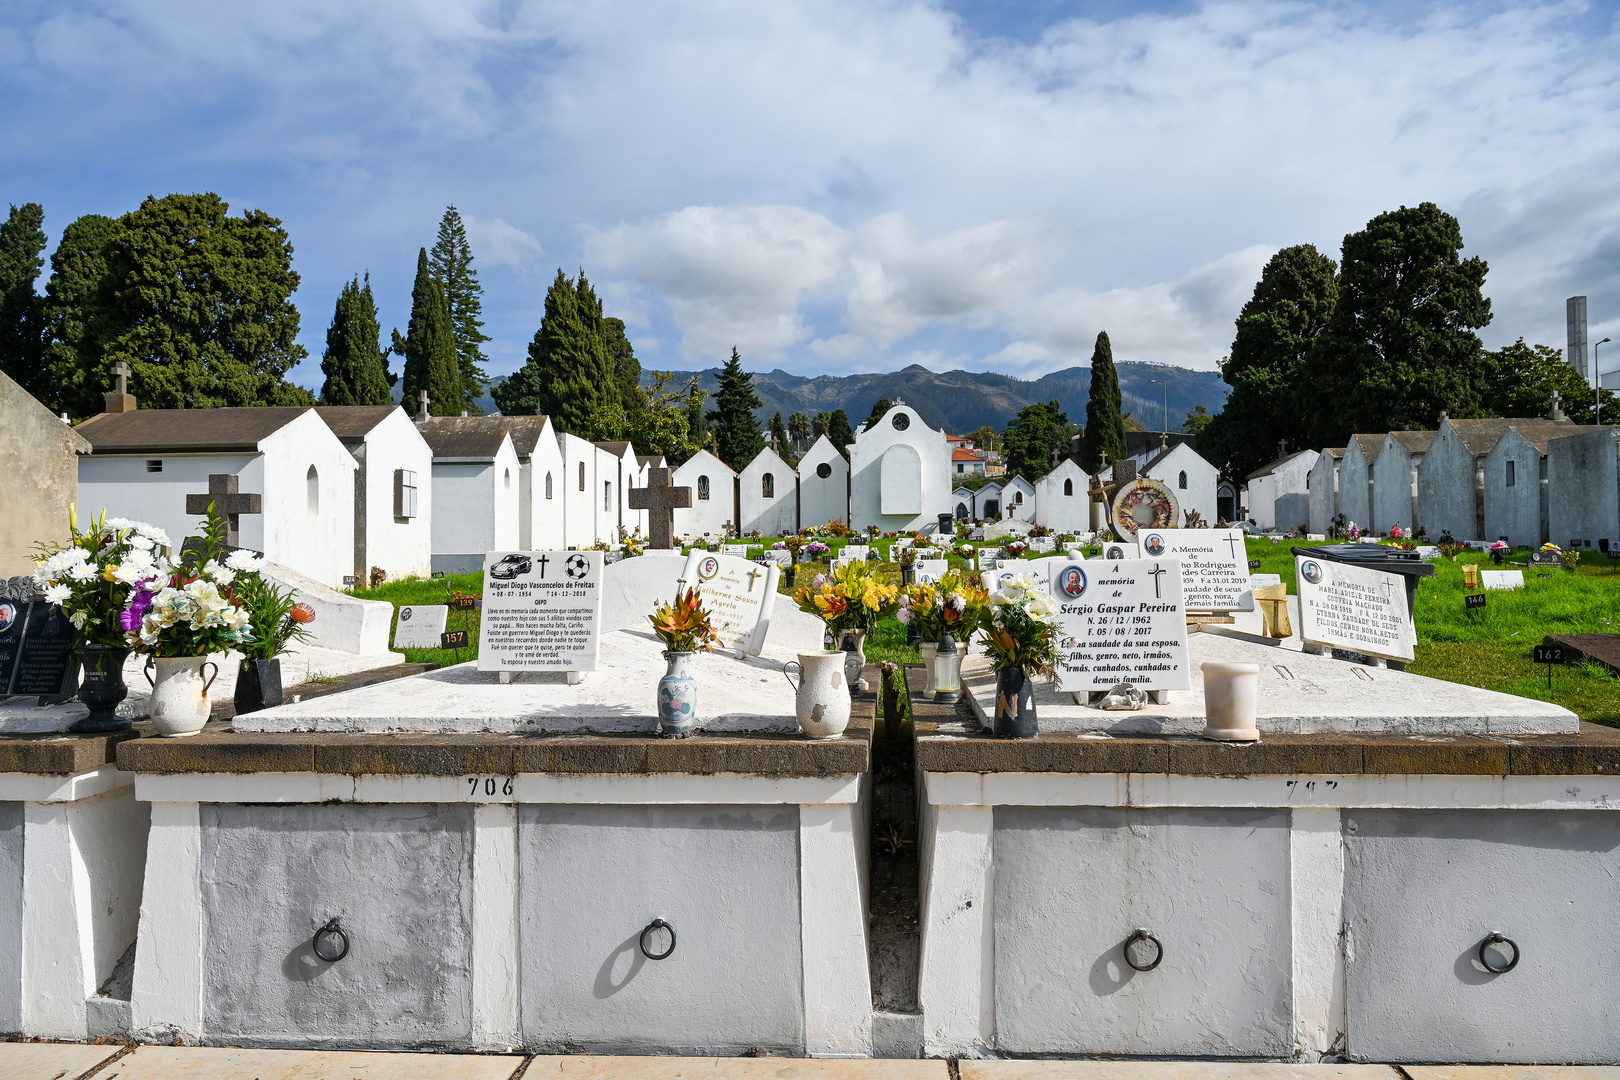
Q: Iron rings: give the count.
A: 4